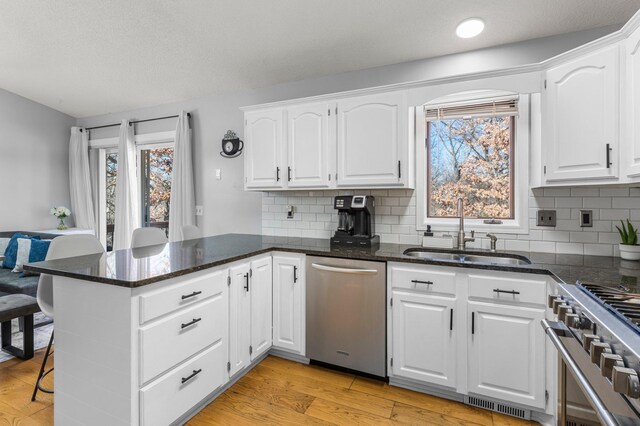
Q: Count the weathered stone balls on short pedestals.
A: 0